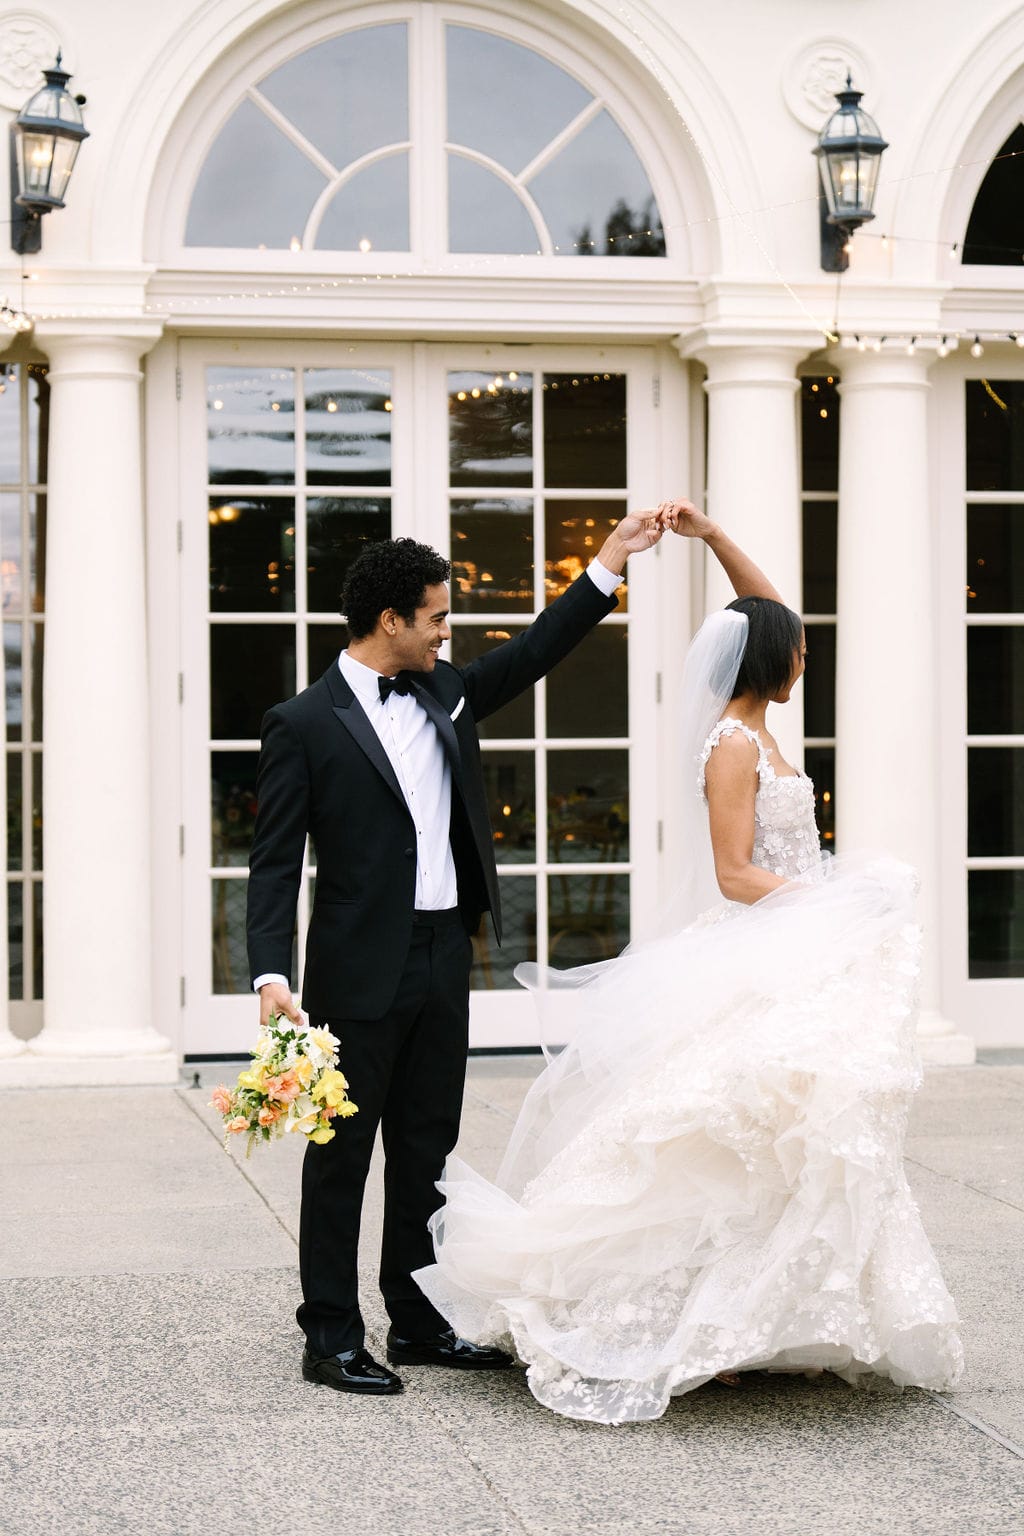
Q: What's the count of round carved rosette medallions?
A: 2